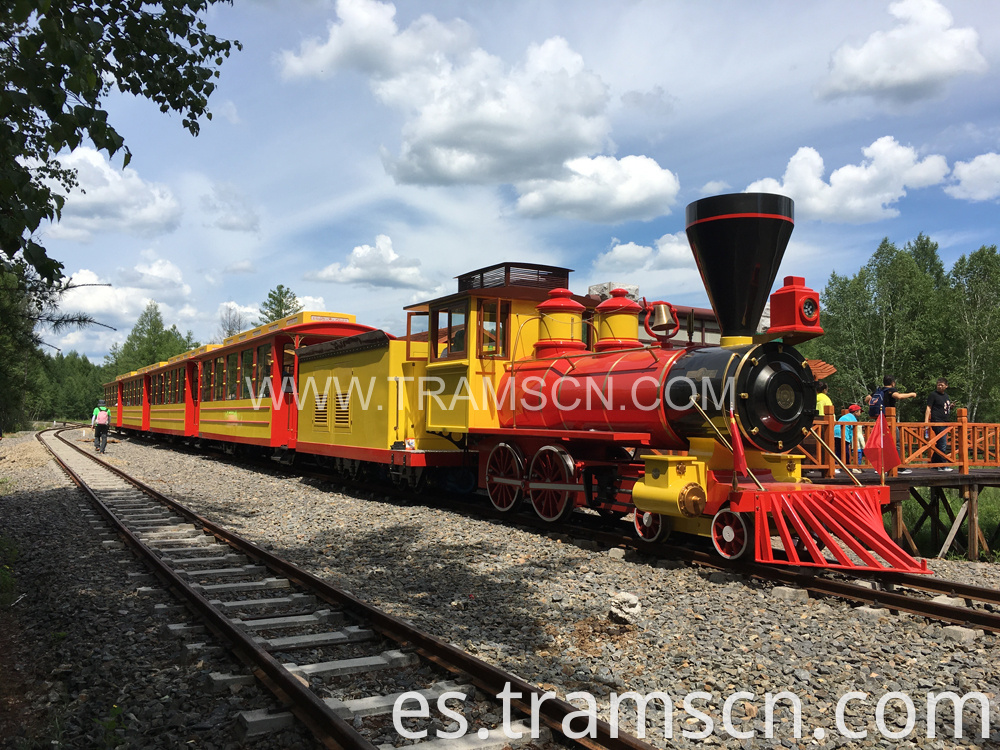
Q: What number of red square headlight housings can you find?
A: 1